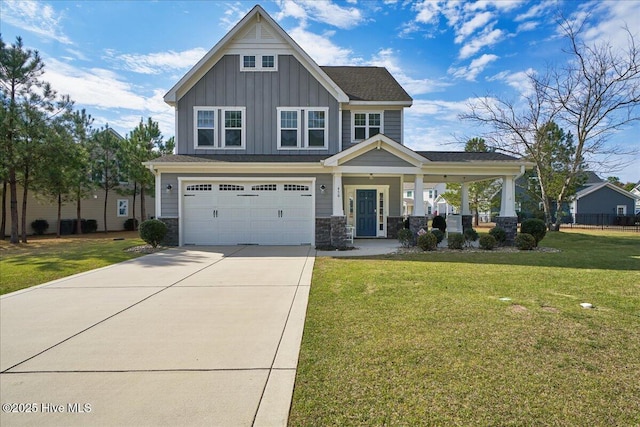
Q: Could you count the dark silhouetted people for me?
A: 0